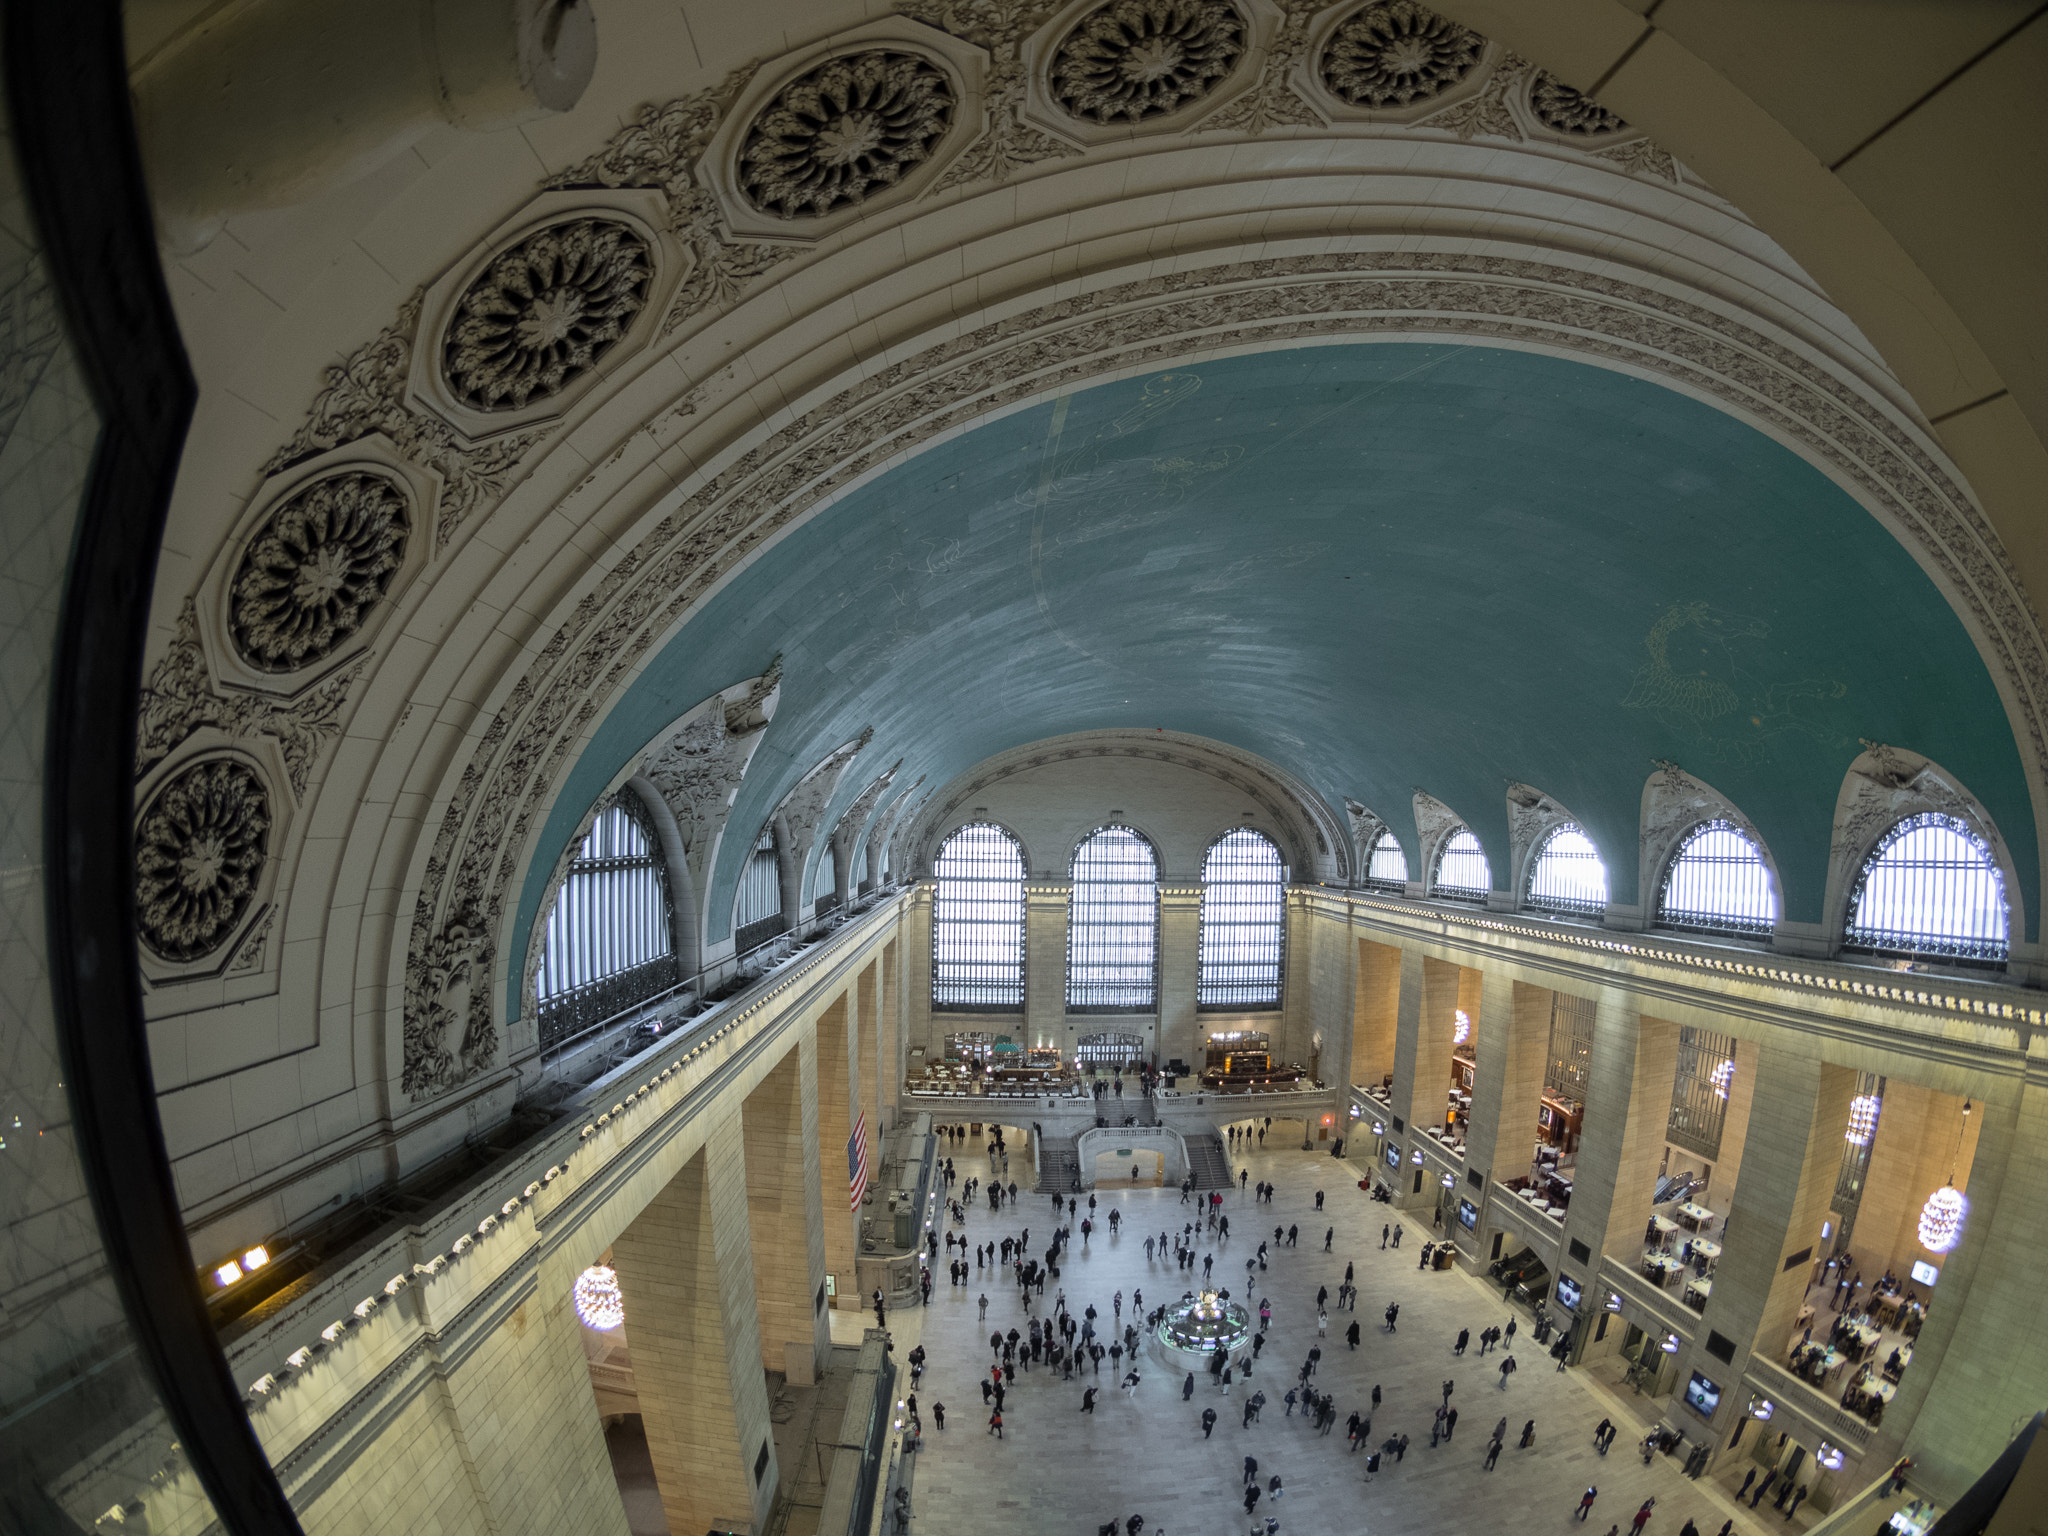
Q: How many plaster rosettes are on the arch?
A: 7